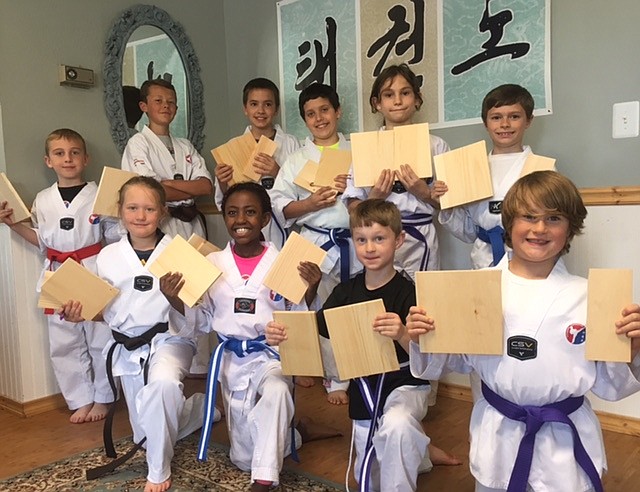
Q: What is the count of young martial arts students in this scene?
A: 10